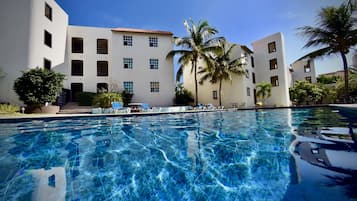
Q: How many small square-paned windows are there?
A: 6